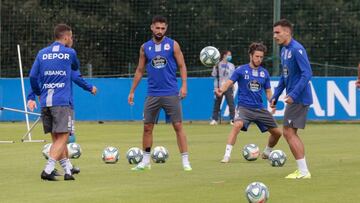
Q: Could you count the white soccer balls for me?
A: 9